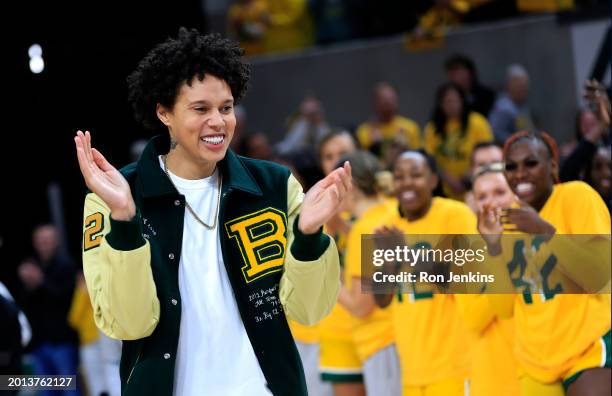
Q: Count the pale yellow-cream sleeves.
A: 2